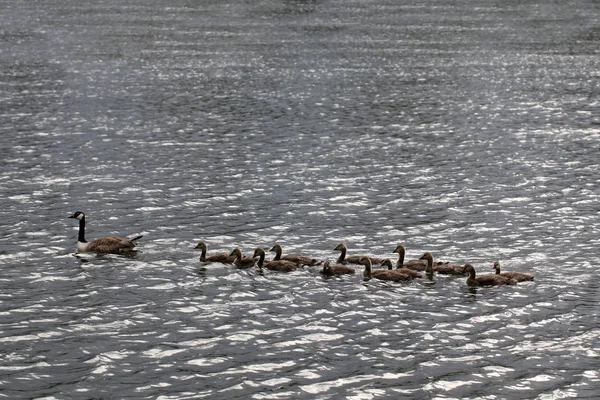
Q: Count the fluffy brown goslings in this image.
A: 12